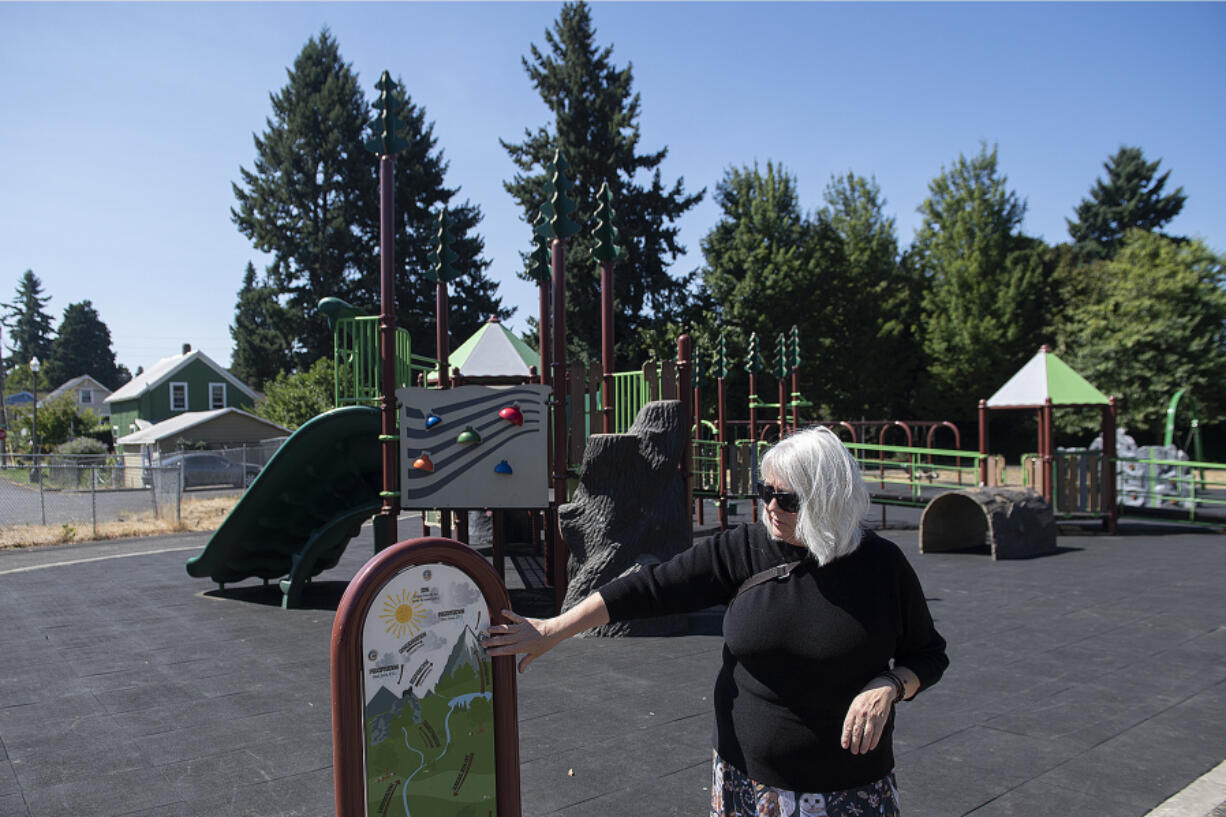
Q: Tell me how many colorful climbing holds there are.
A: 5